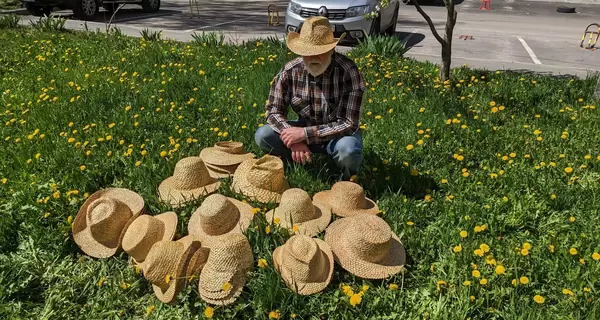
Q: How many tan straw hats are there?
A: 13